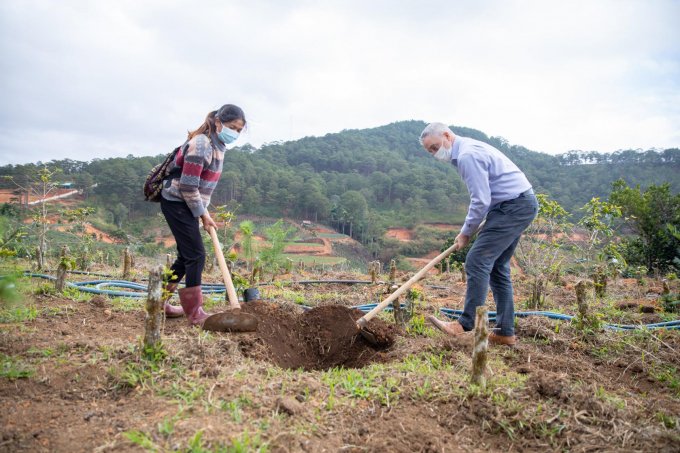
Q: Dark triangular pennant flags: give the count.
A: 0